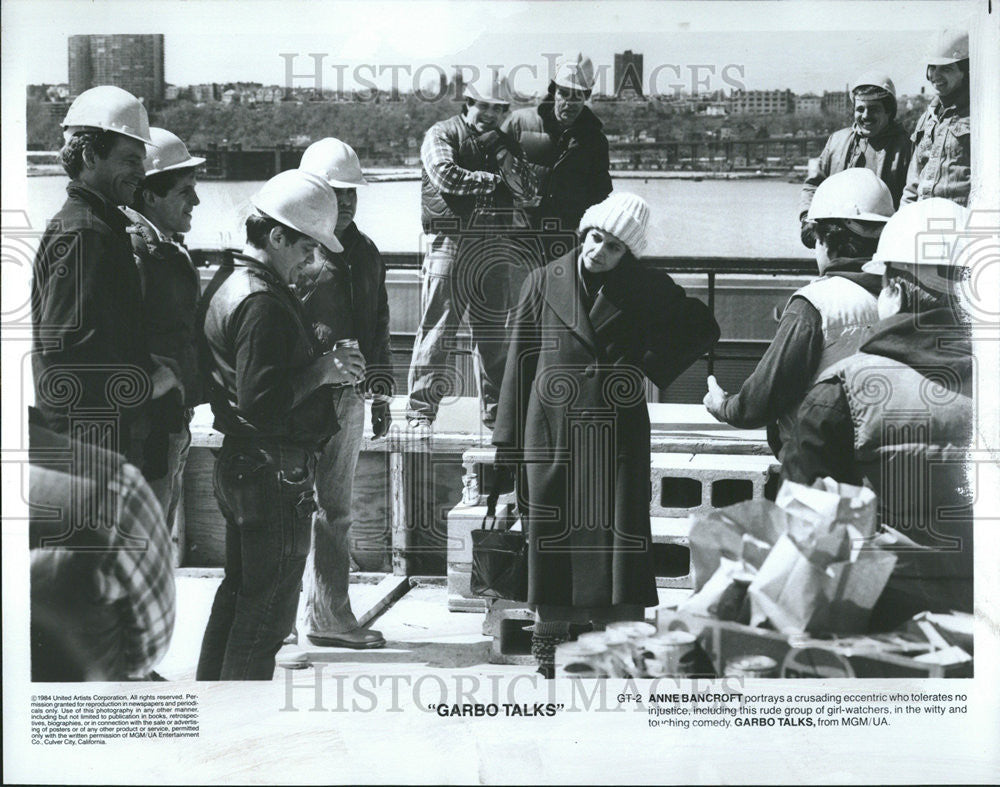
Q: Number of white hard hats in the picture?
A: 10